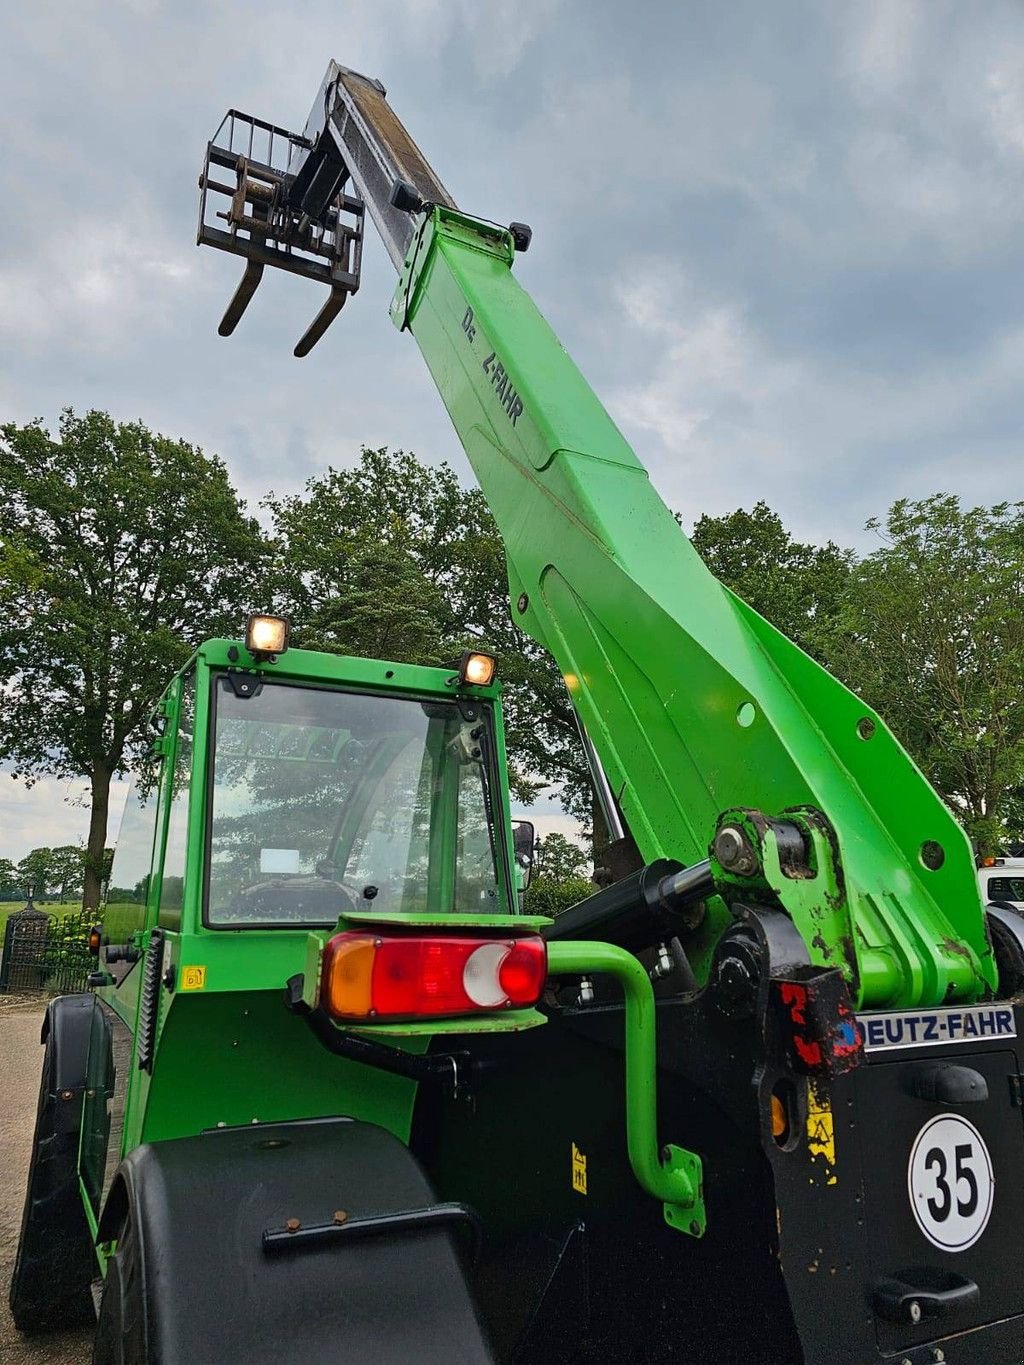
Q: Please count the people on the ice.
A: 0